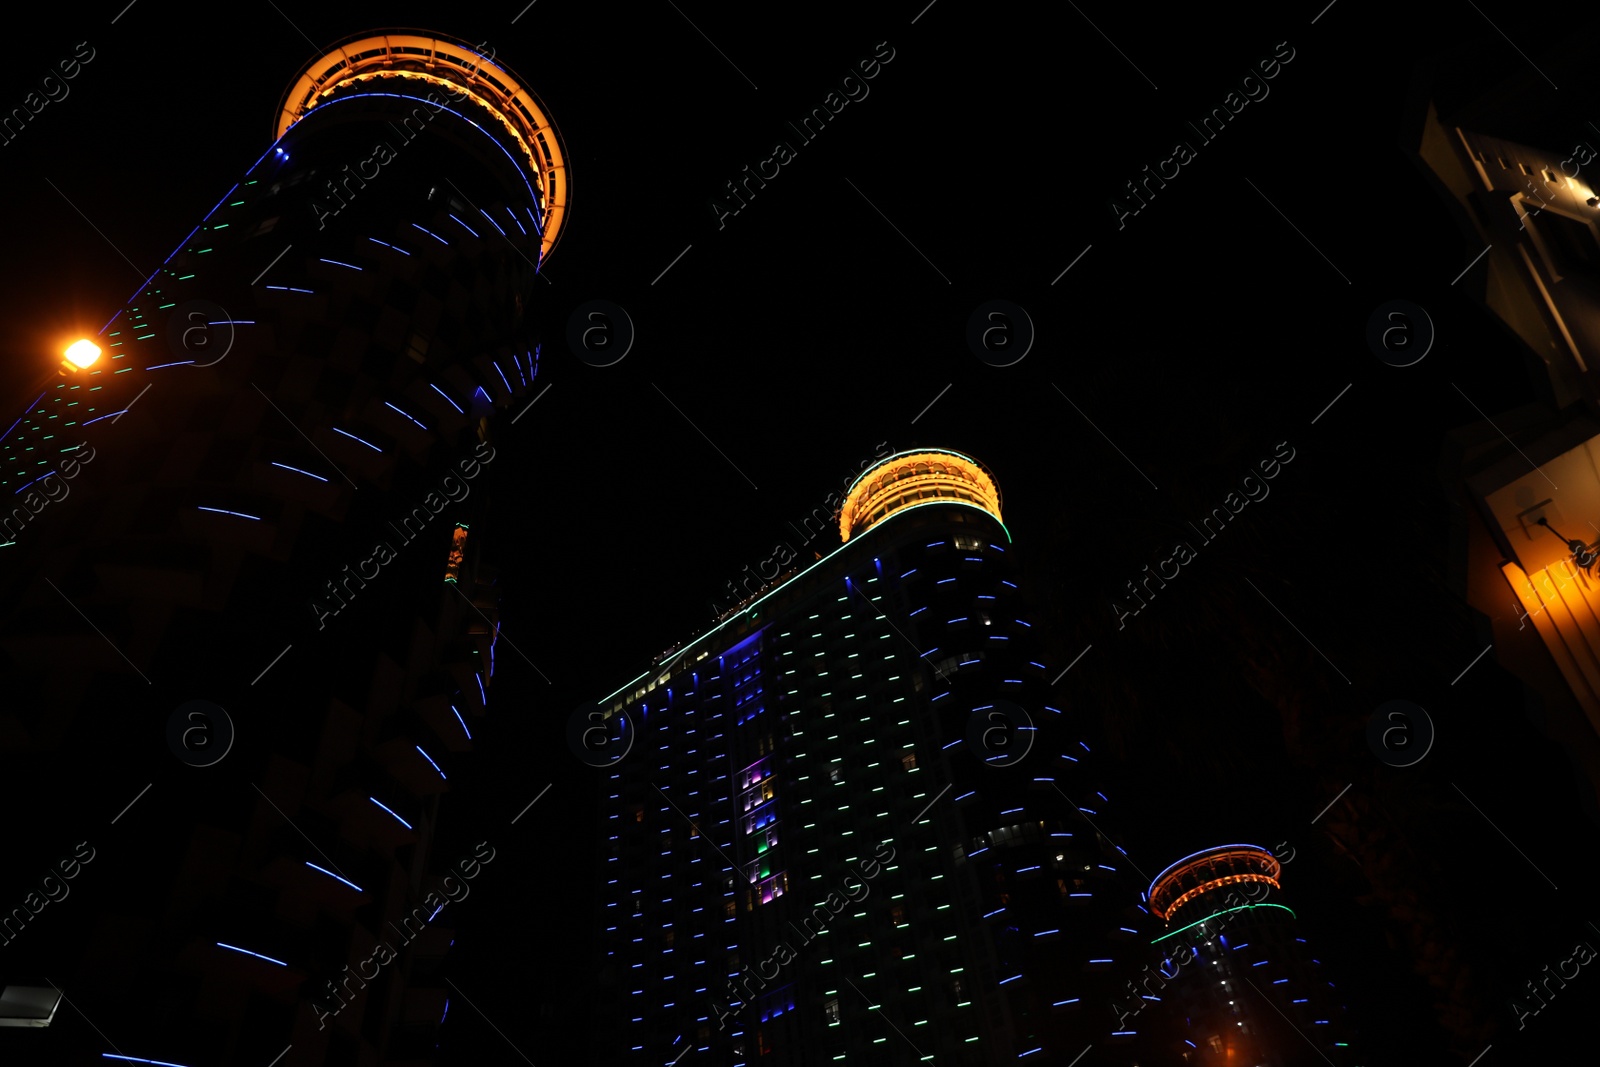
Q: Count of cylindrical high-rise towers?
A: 3